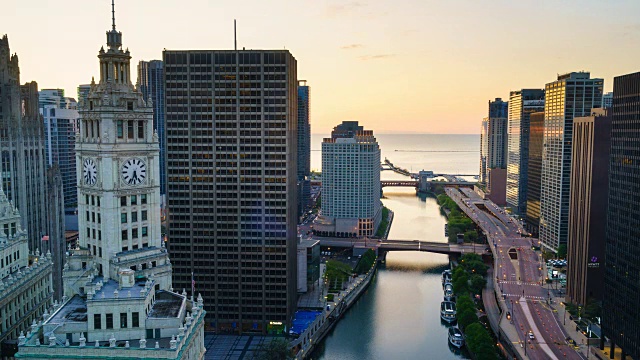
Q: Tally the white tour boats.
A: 4